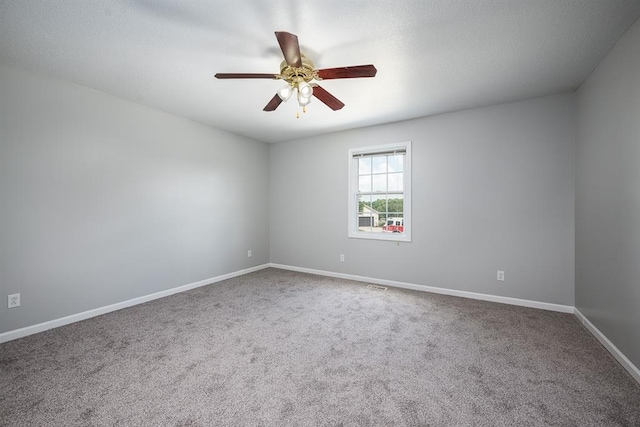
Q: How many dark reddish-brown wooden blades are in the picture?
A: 5